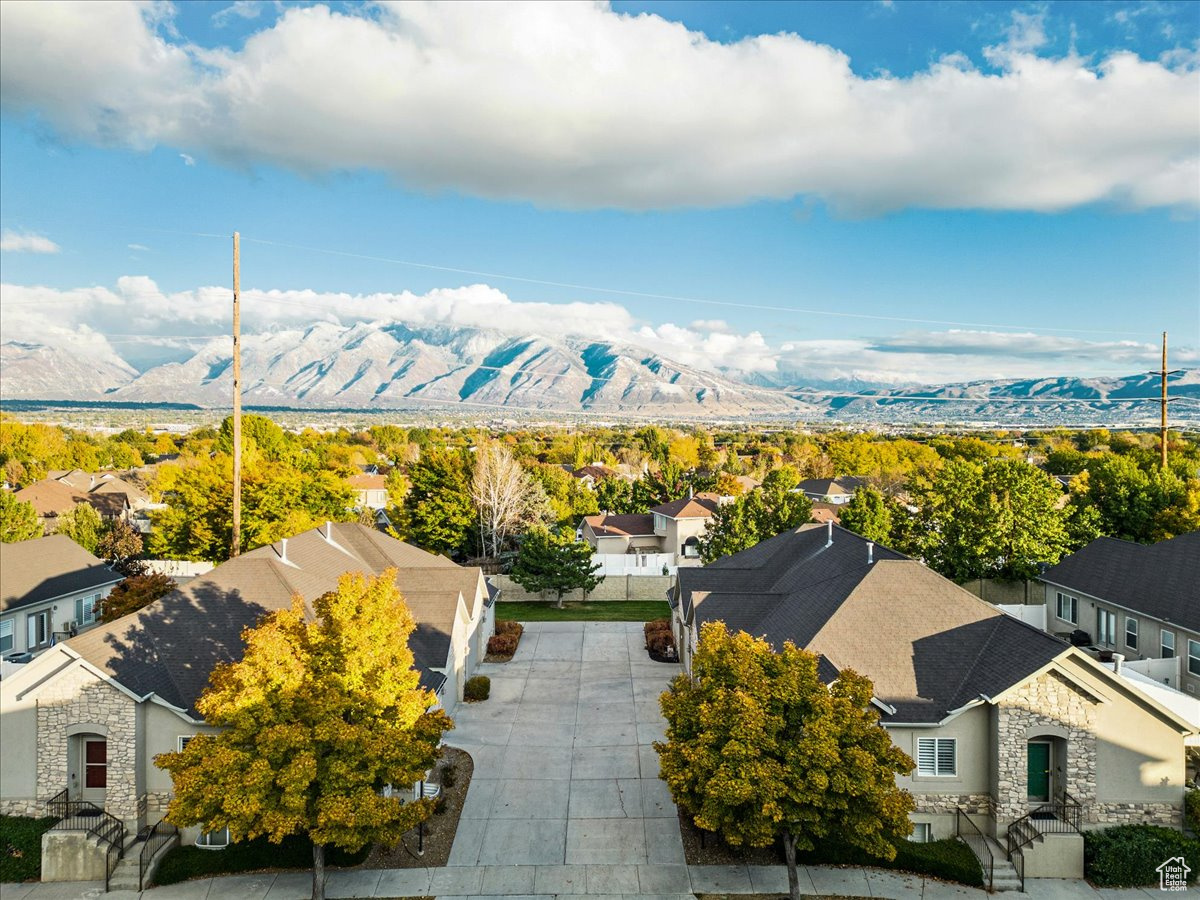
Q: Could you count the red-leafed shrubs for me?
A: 4